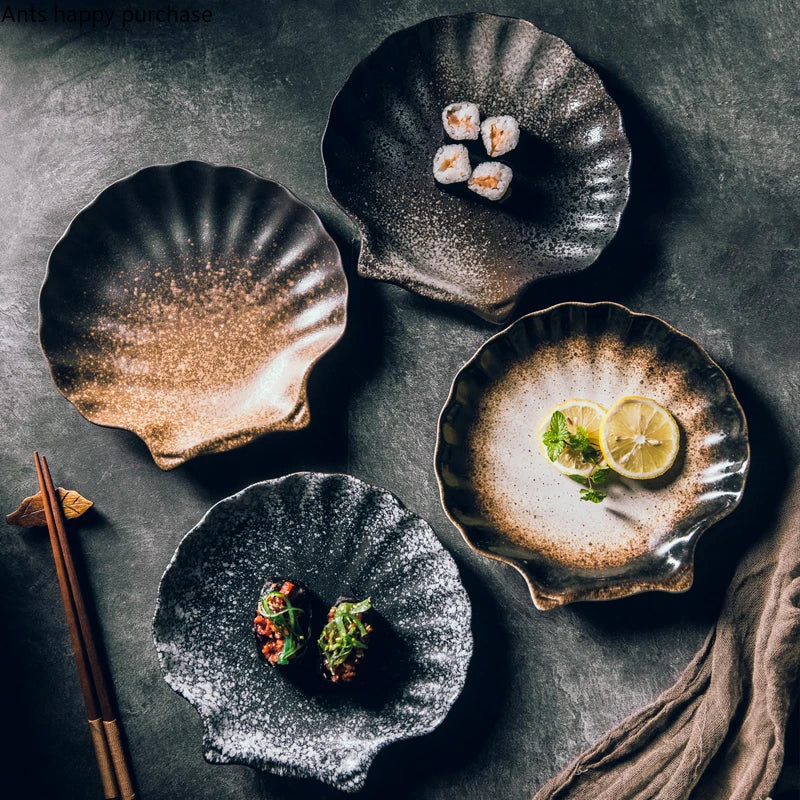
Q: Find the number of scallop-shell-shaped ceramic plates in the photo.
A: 4